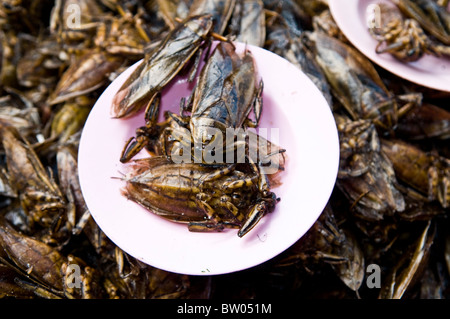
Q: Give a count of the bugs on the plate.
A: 4